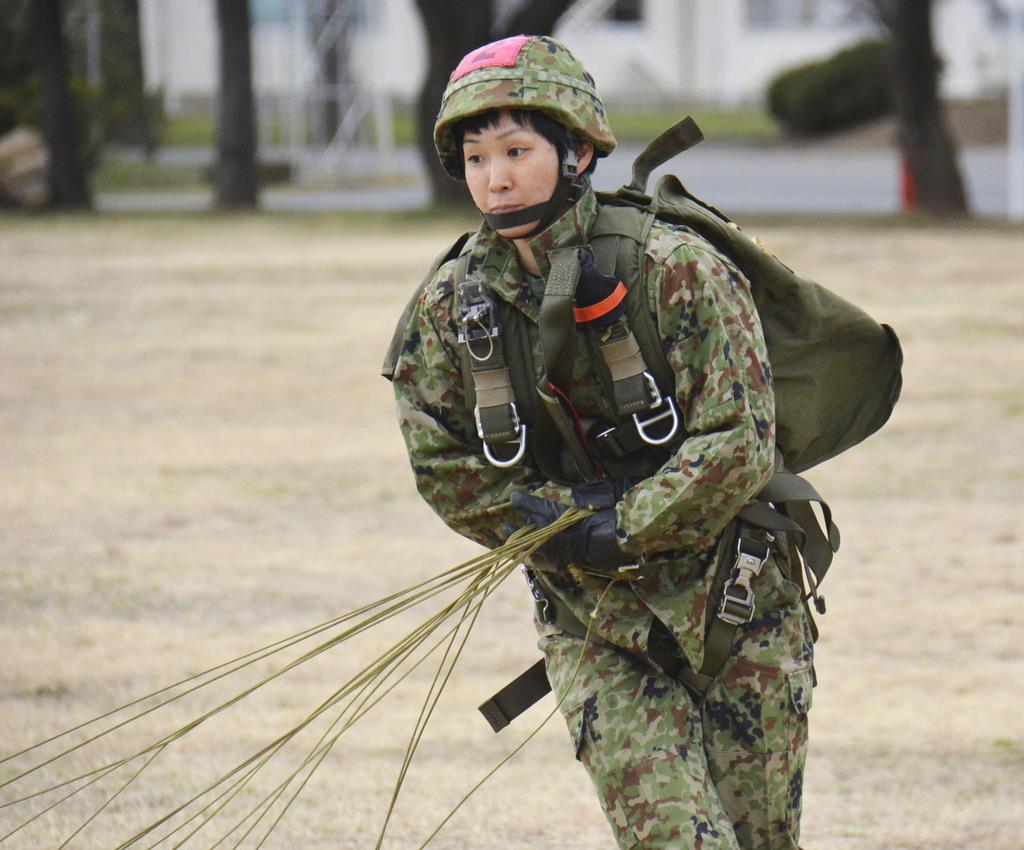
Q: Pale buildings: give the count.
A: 1